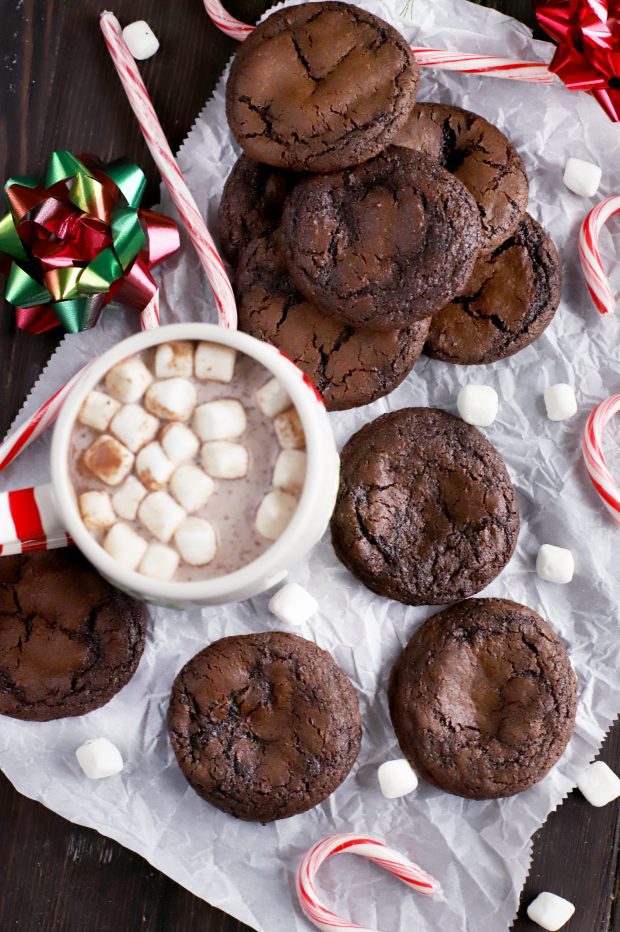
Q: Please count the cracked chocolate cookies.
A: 10